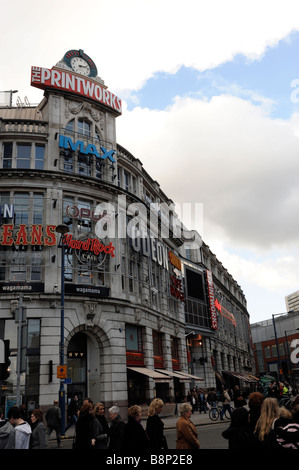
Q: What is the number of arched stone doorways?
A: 1